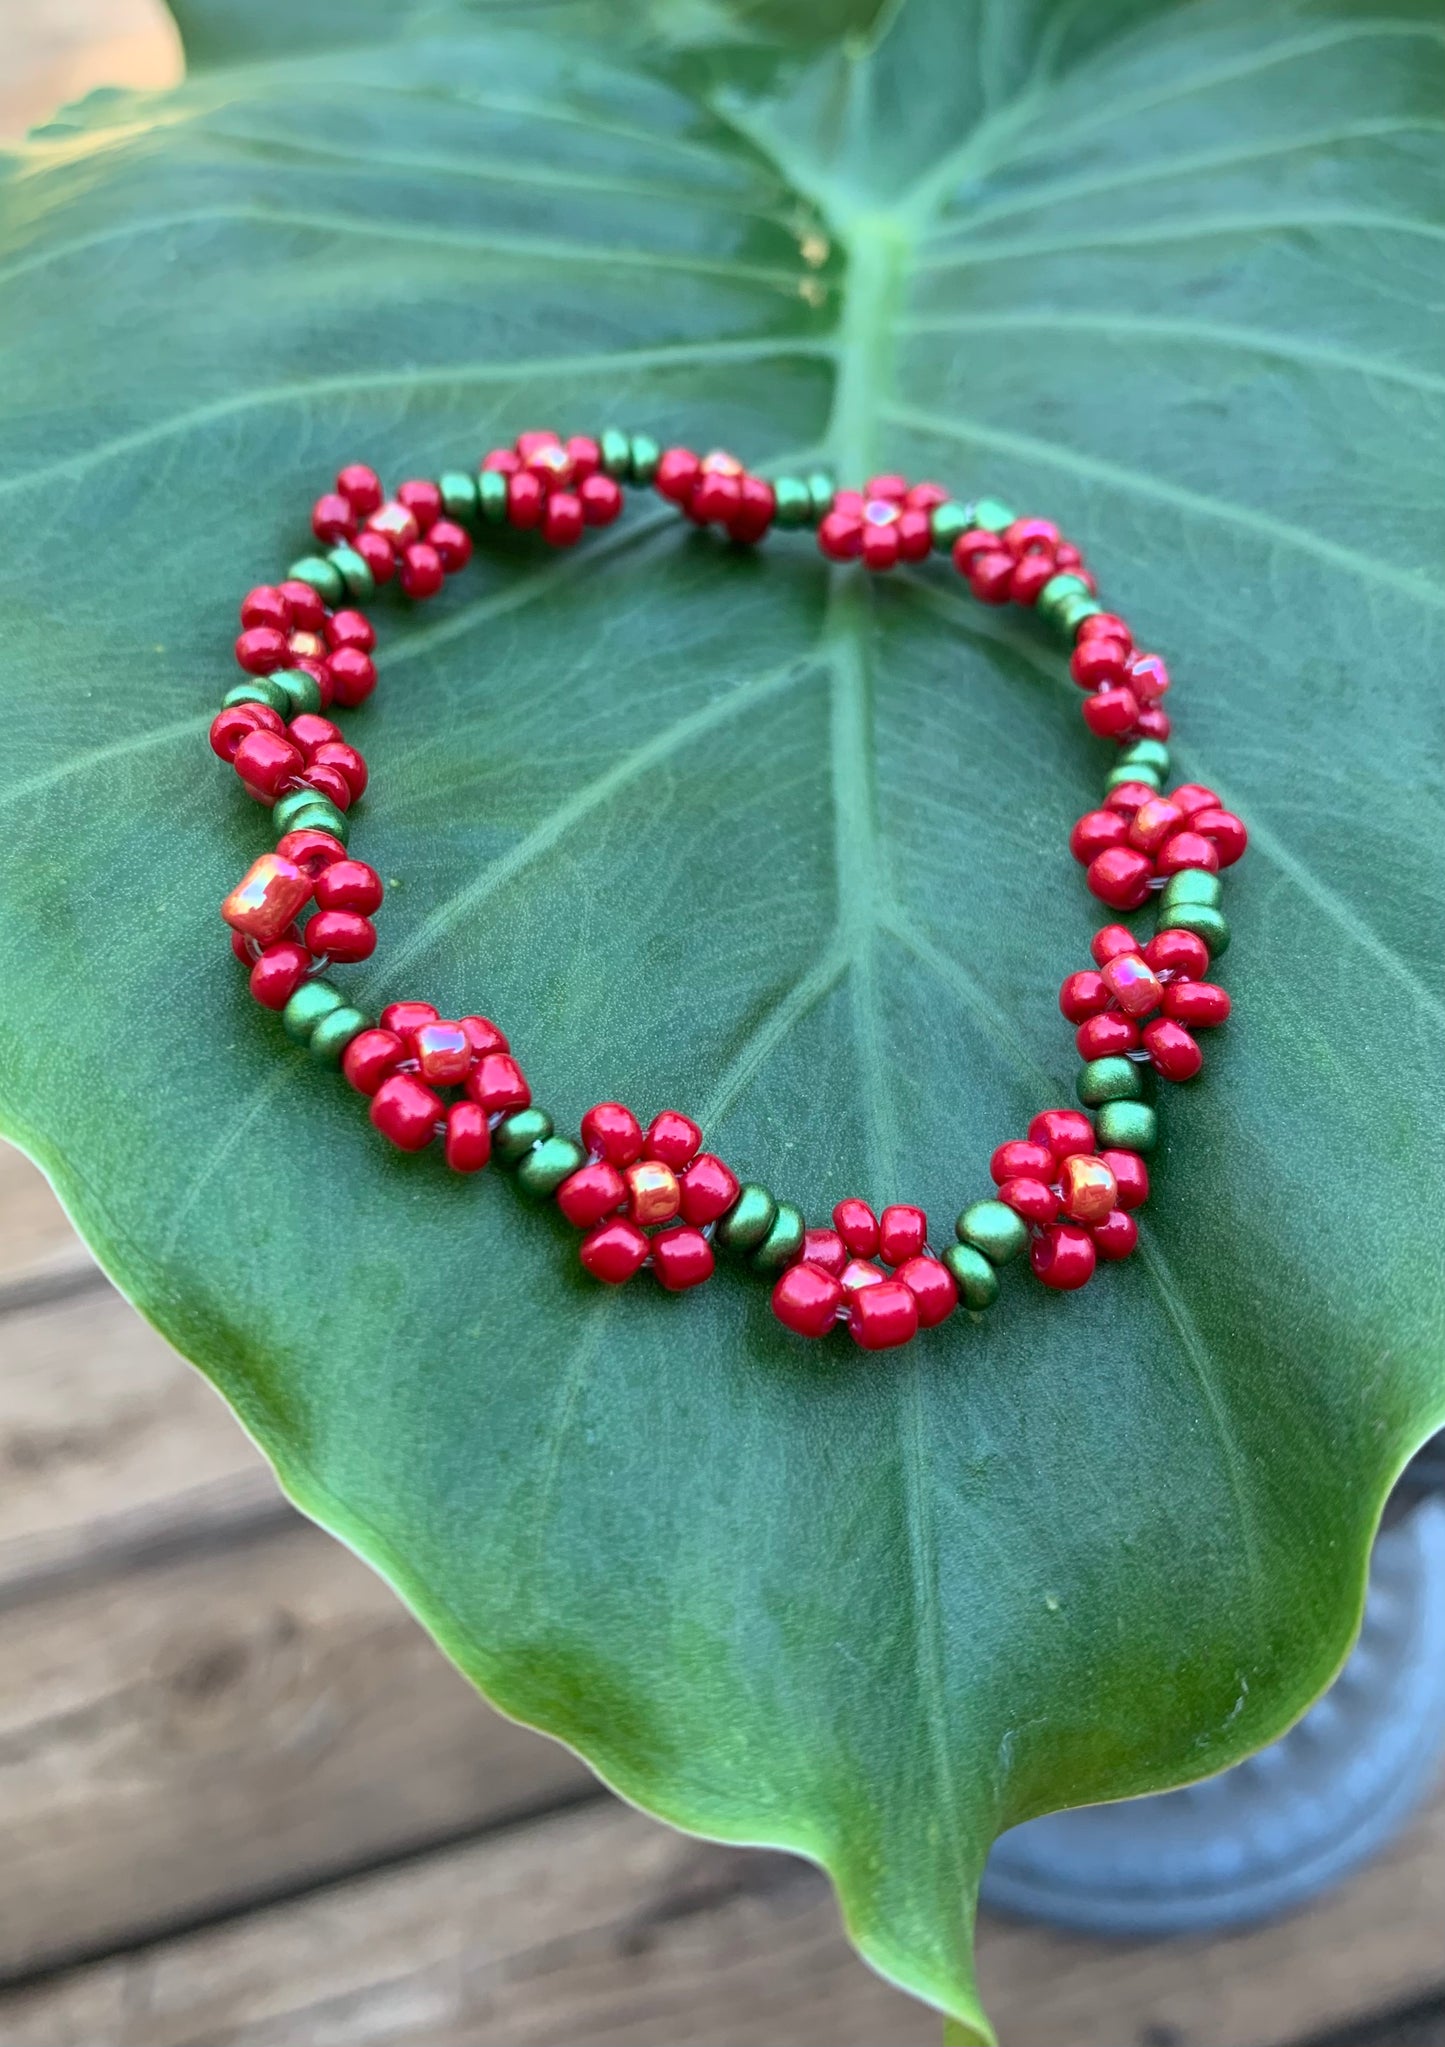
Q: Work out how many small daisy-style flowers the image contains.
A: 15